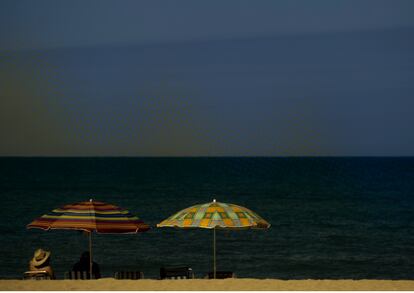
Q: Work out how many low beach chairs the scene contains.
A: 5